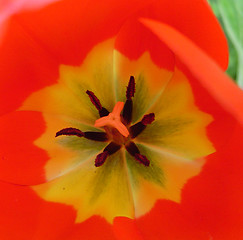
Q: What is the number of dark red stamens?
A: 6